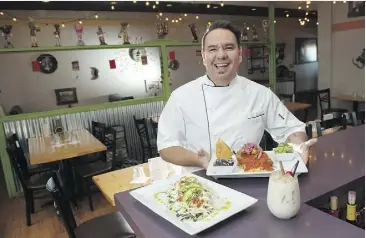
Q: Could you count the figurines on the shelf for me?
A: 11